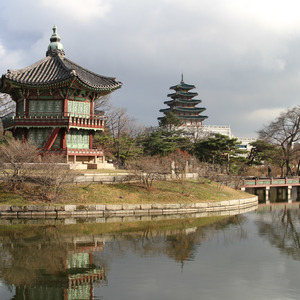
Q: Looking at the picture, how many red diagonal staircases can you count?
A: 1